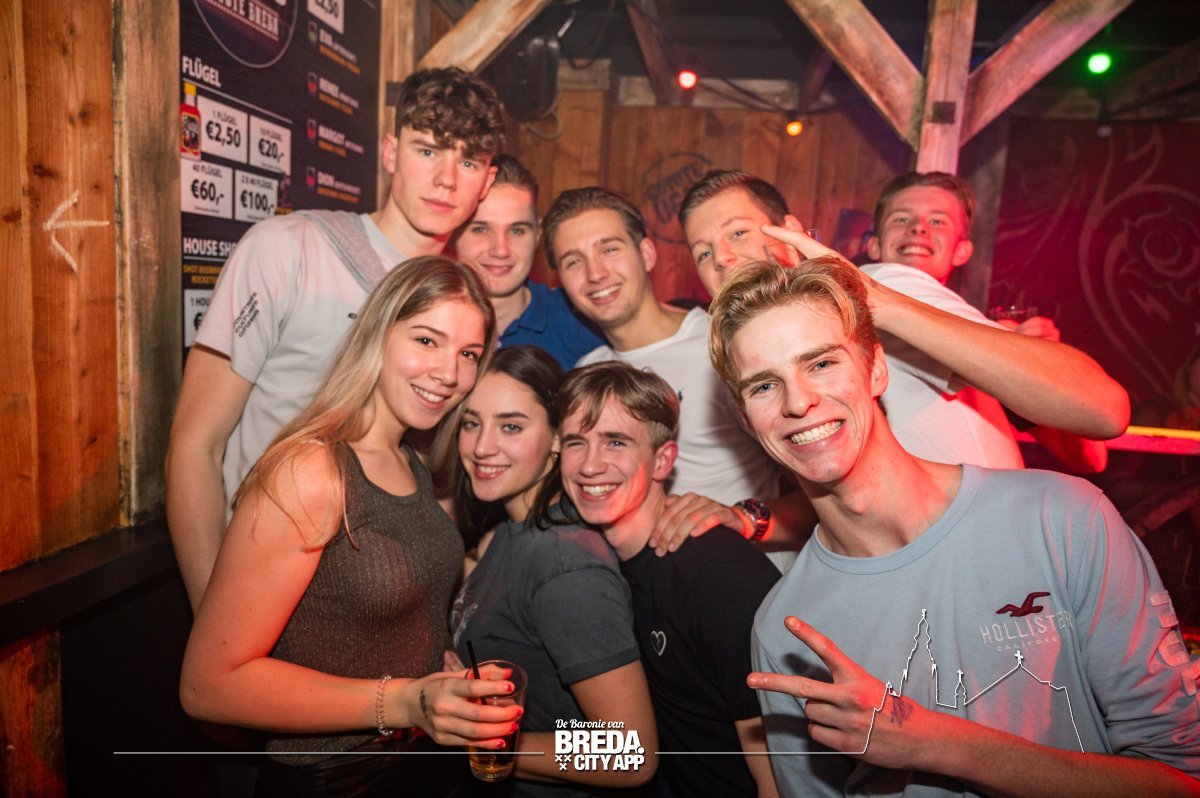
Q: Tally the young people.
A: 9